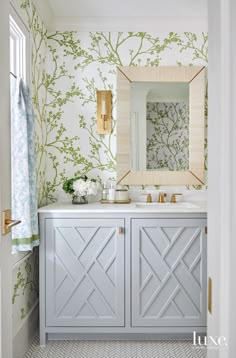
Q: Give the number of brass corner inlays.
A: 4